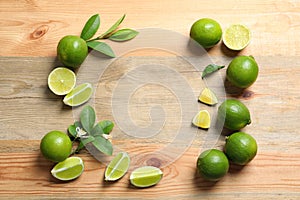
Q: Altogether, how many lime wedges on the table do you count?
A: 6